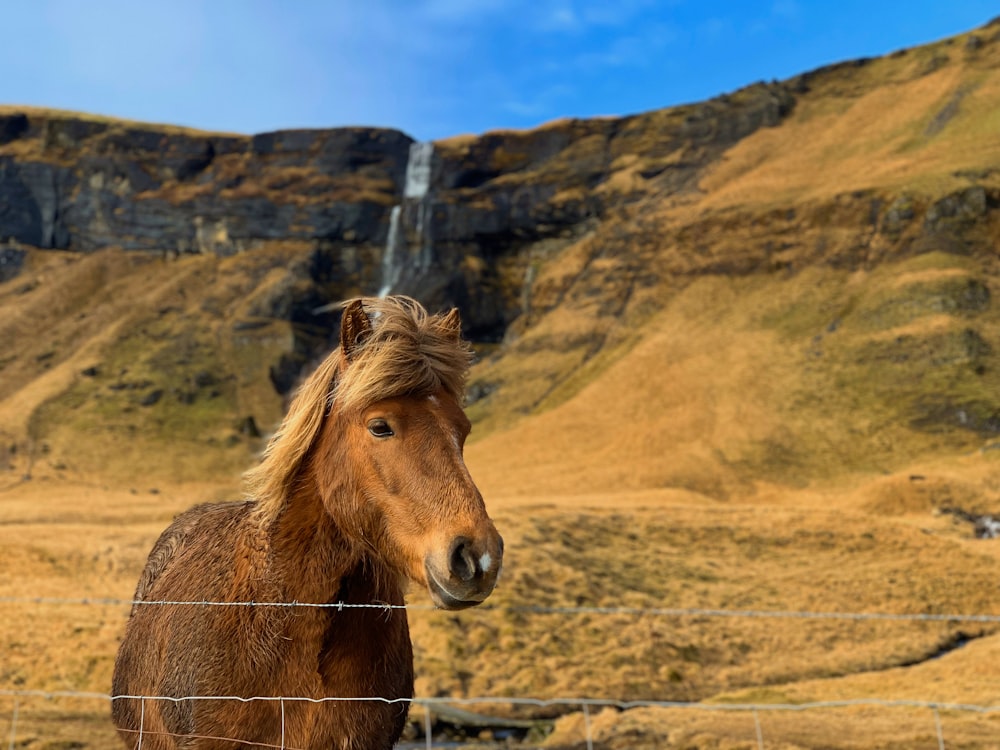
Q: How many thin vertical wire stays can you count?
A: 7